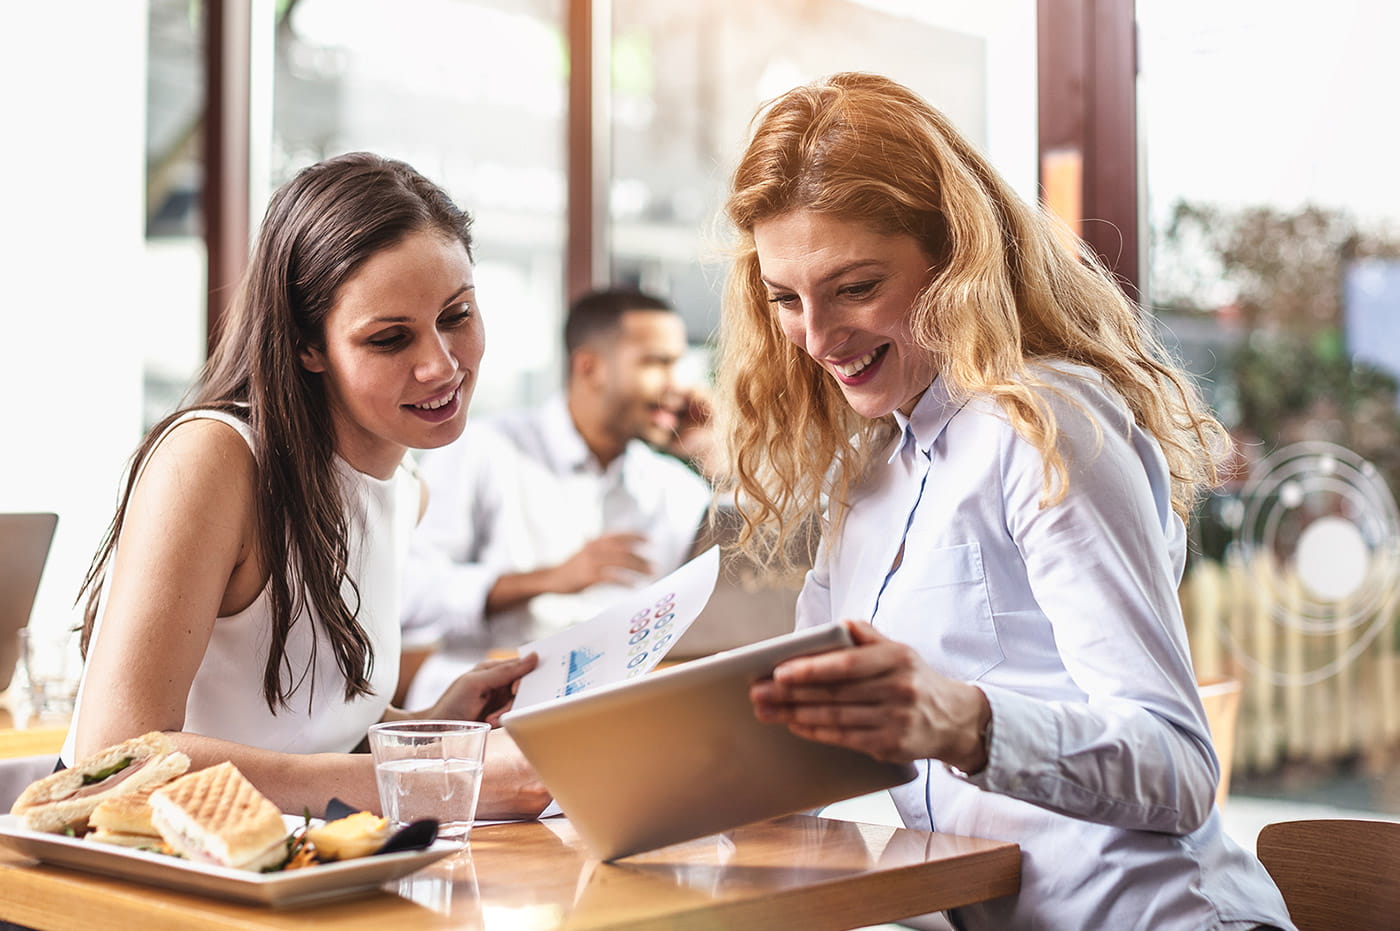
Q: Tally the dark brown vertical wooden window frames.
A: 3